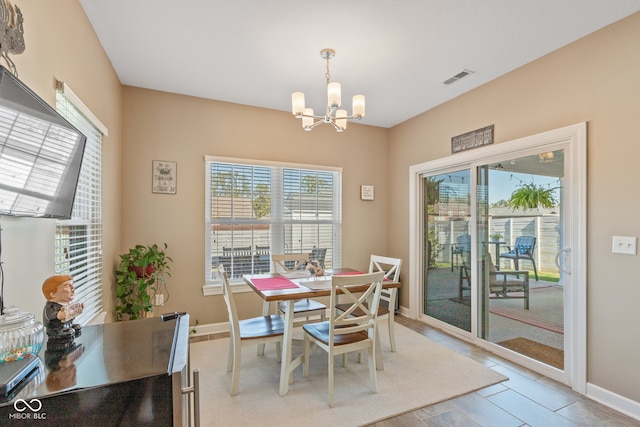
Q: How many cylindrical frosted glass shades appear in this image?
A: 5